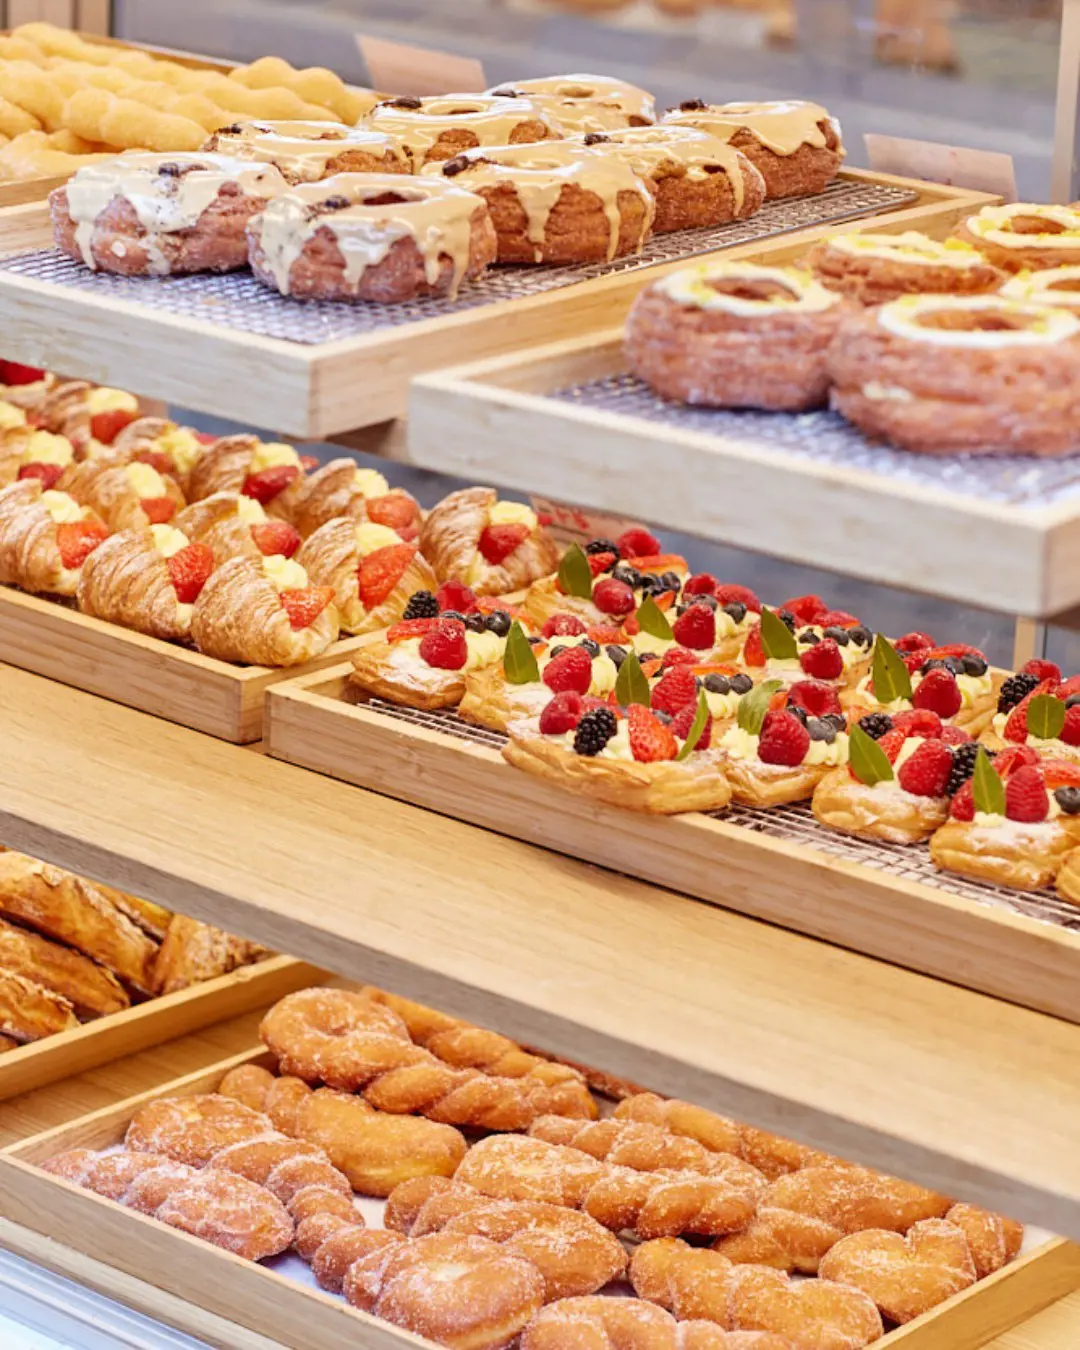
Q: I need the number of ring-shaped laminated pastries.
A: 13